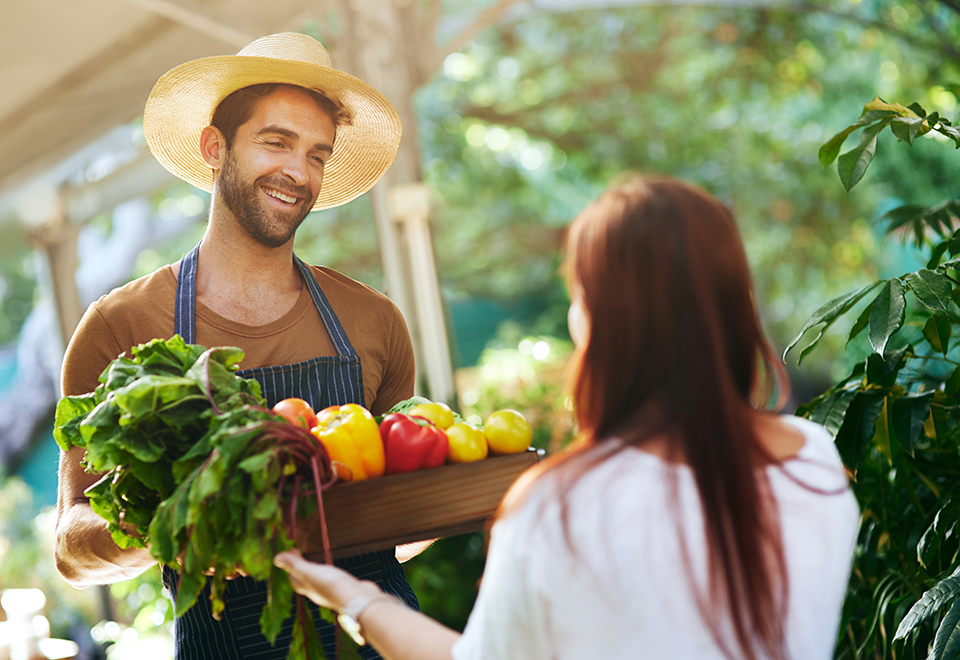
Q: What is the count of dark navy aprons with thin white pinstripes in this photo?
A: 1